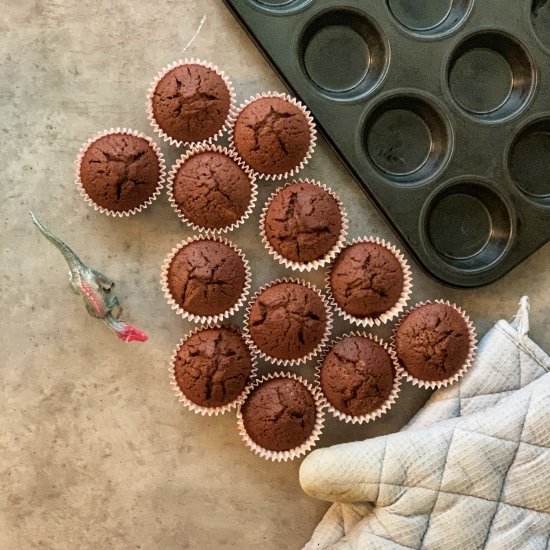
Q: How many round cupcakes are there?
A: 12